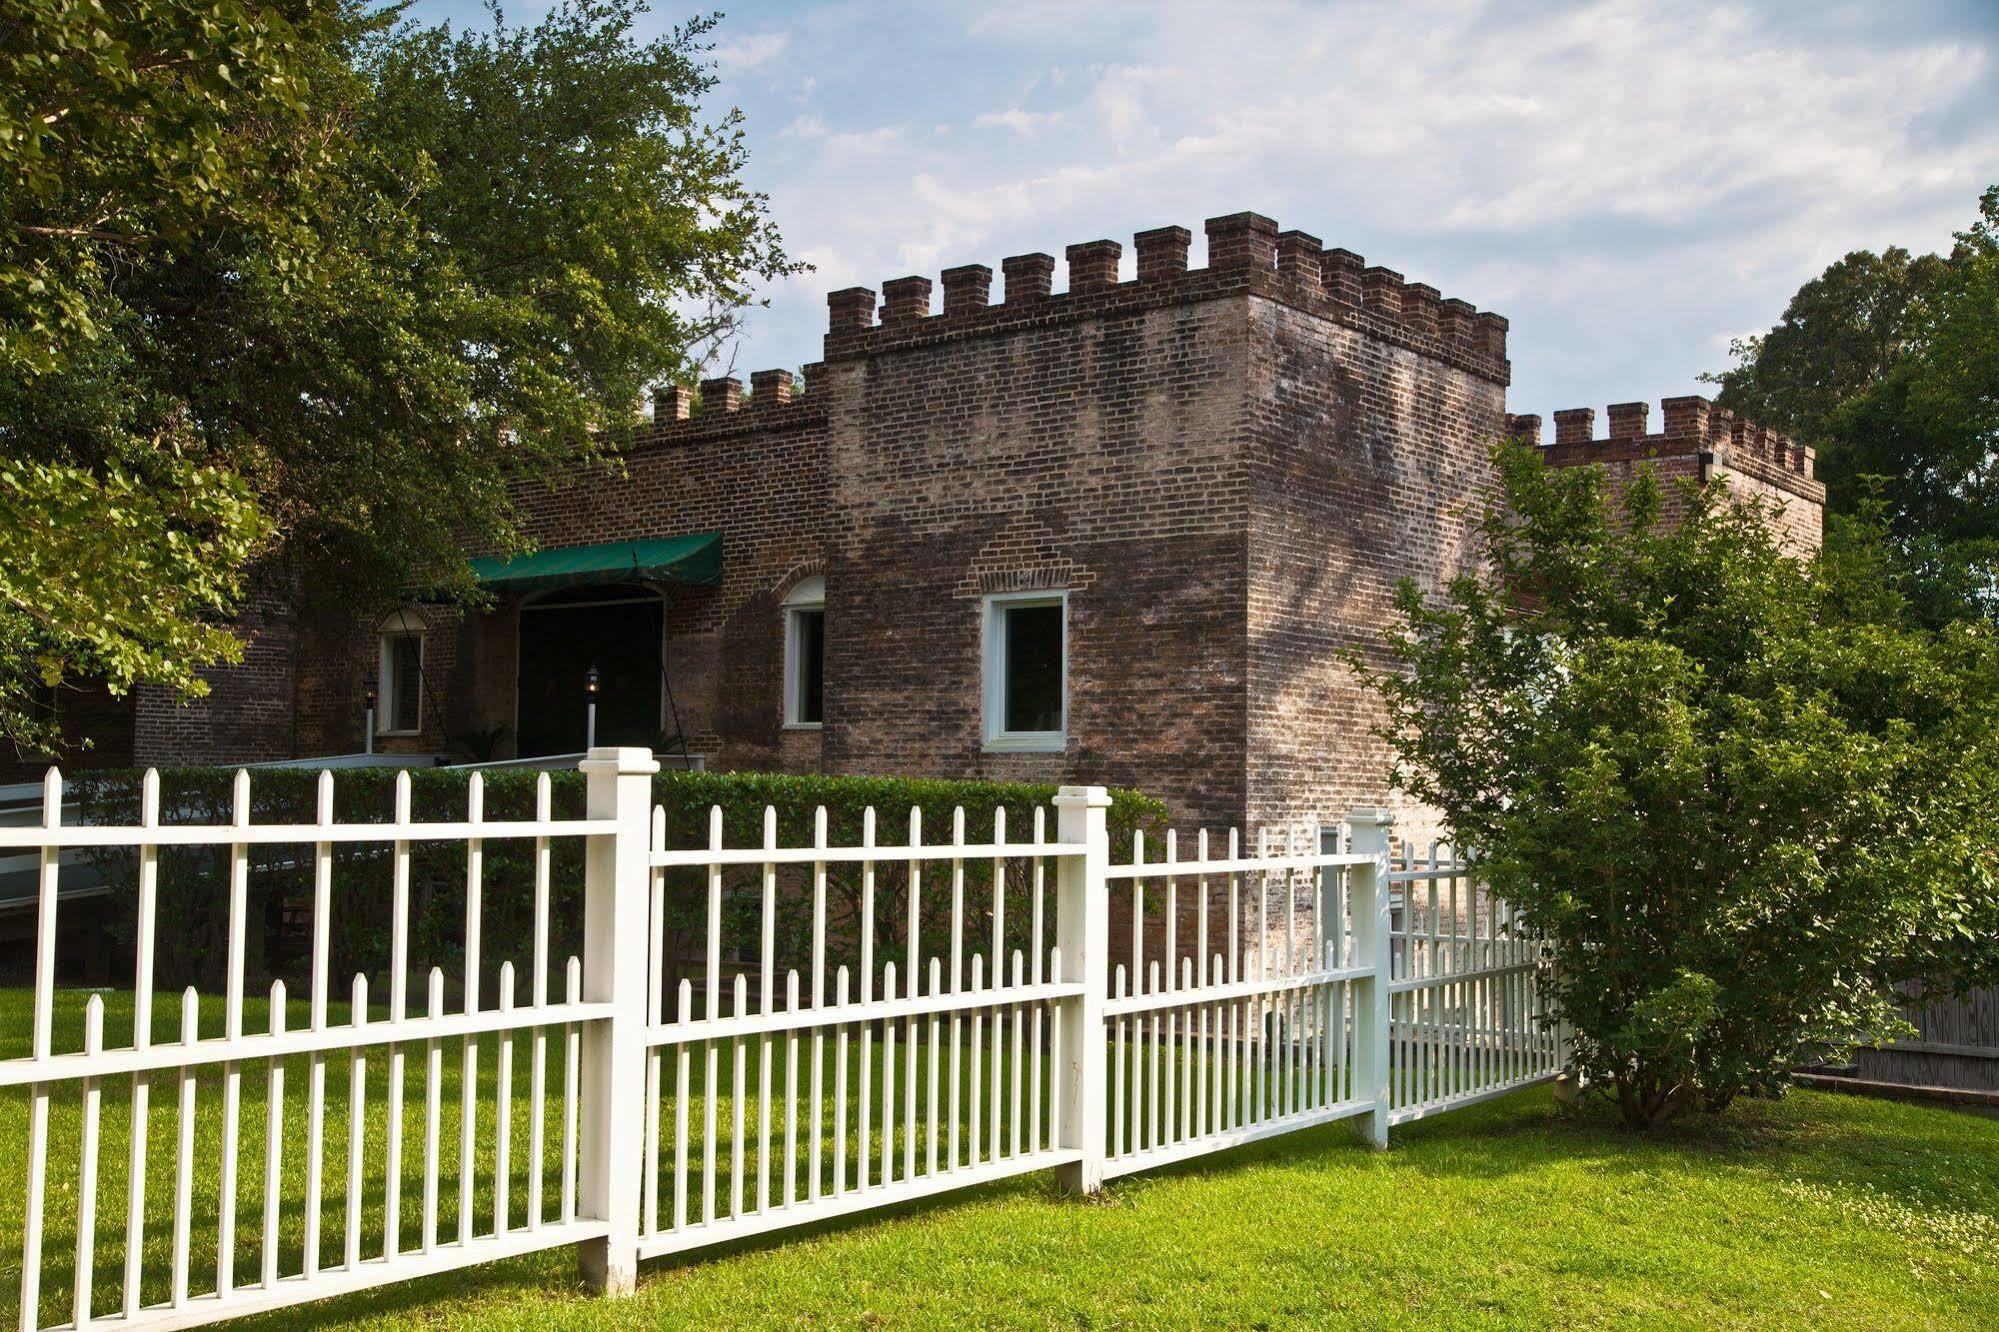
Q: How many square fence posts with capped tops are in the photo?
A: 3